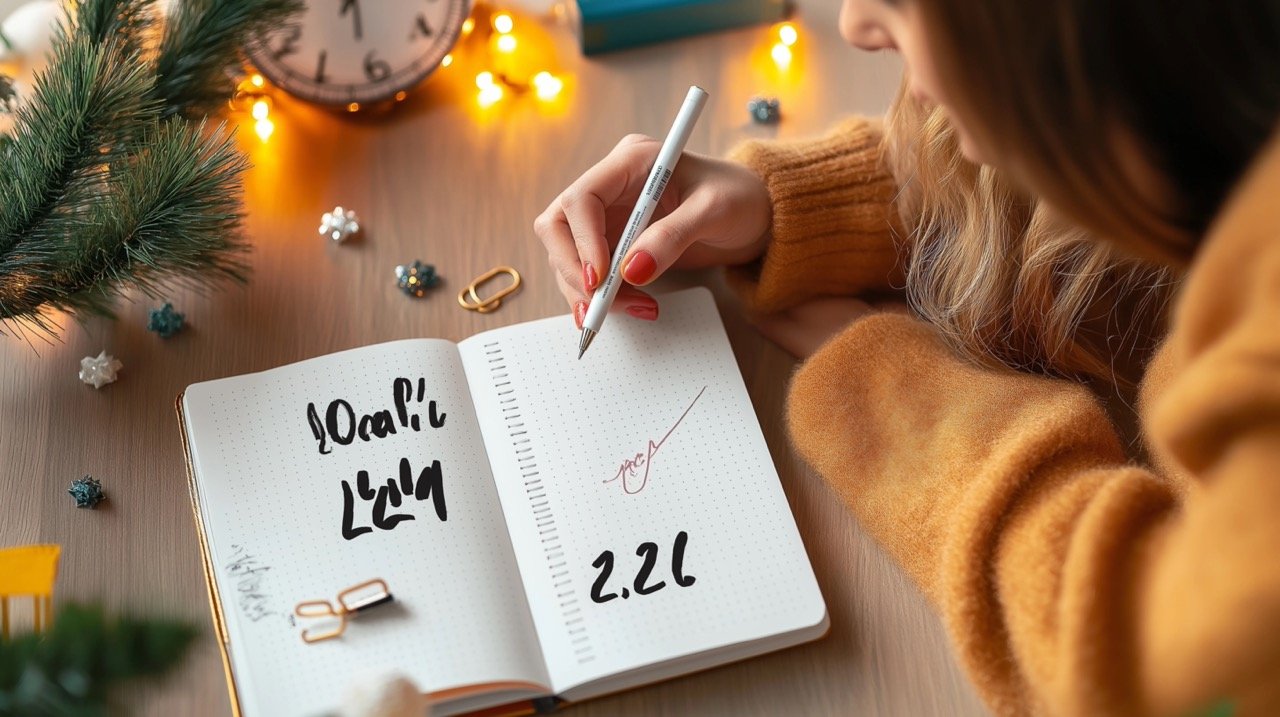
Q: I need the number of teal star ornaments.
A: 4